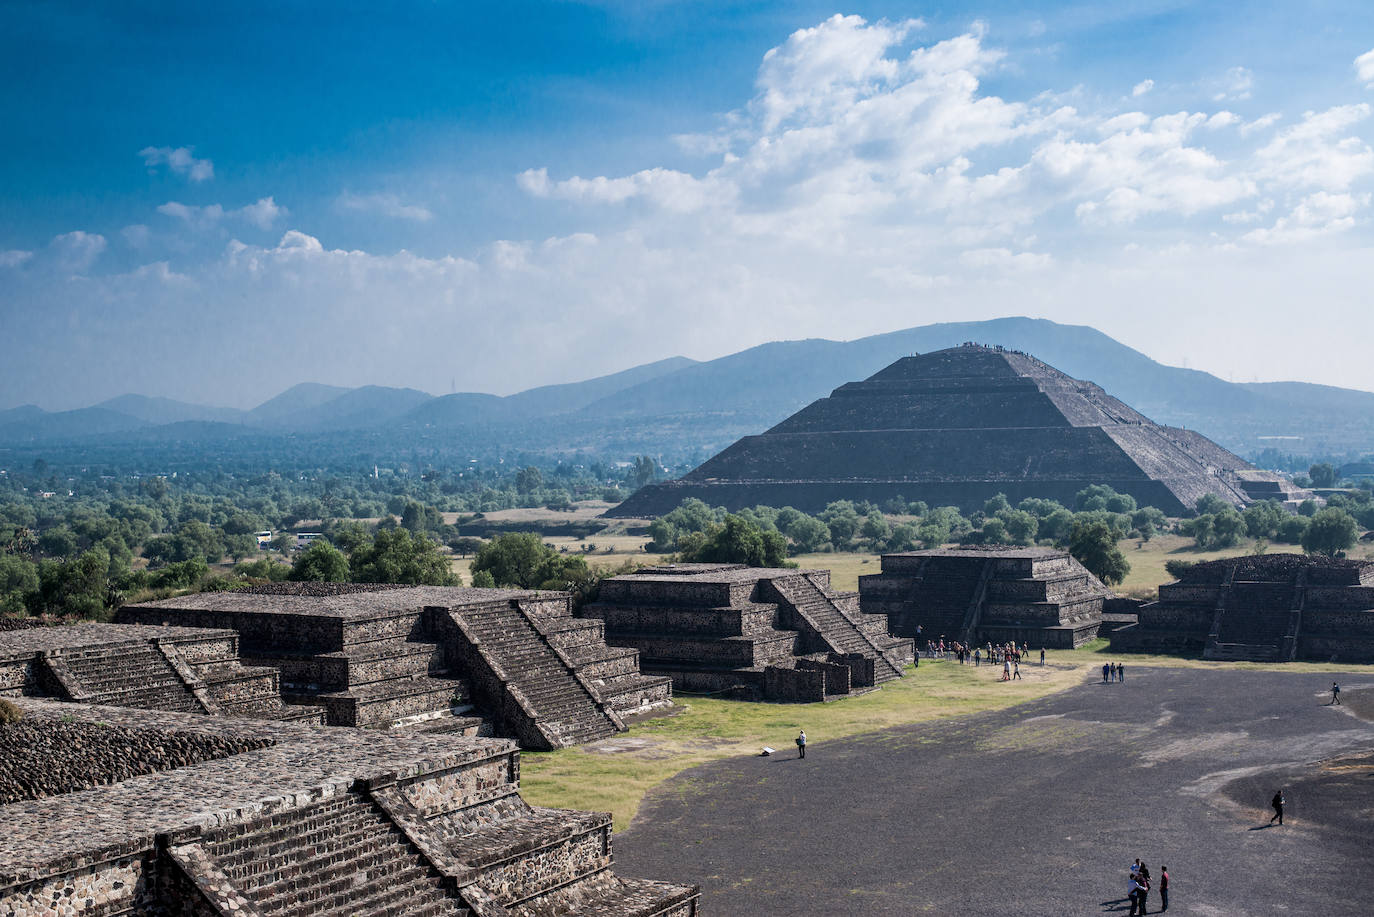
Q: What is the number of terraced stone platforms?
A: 6